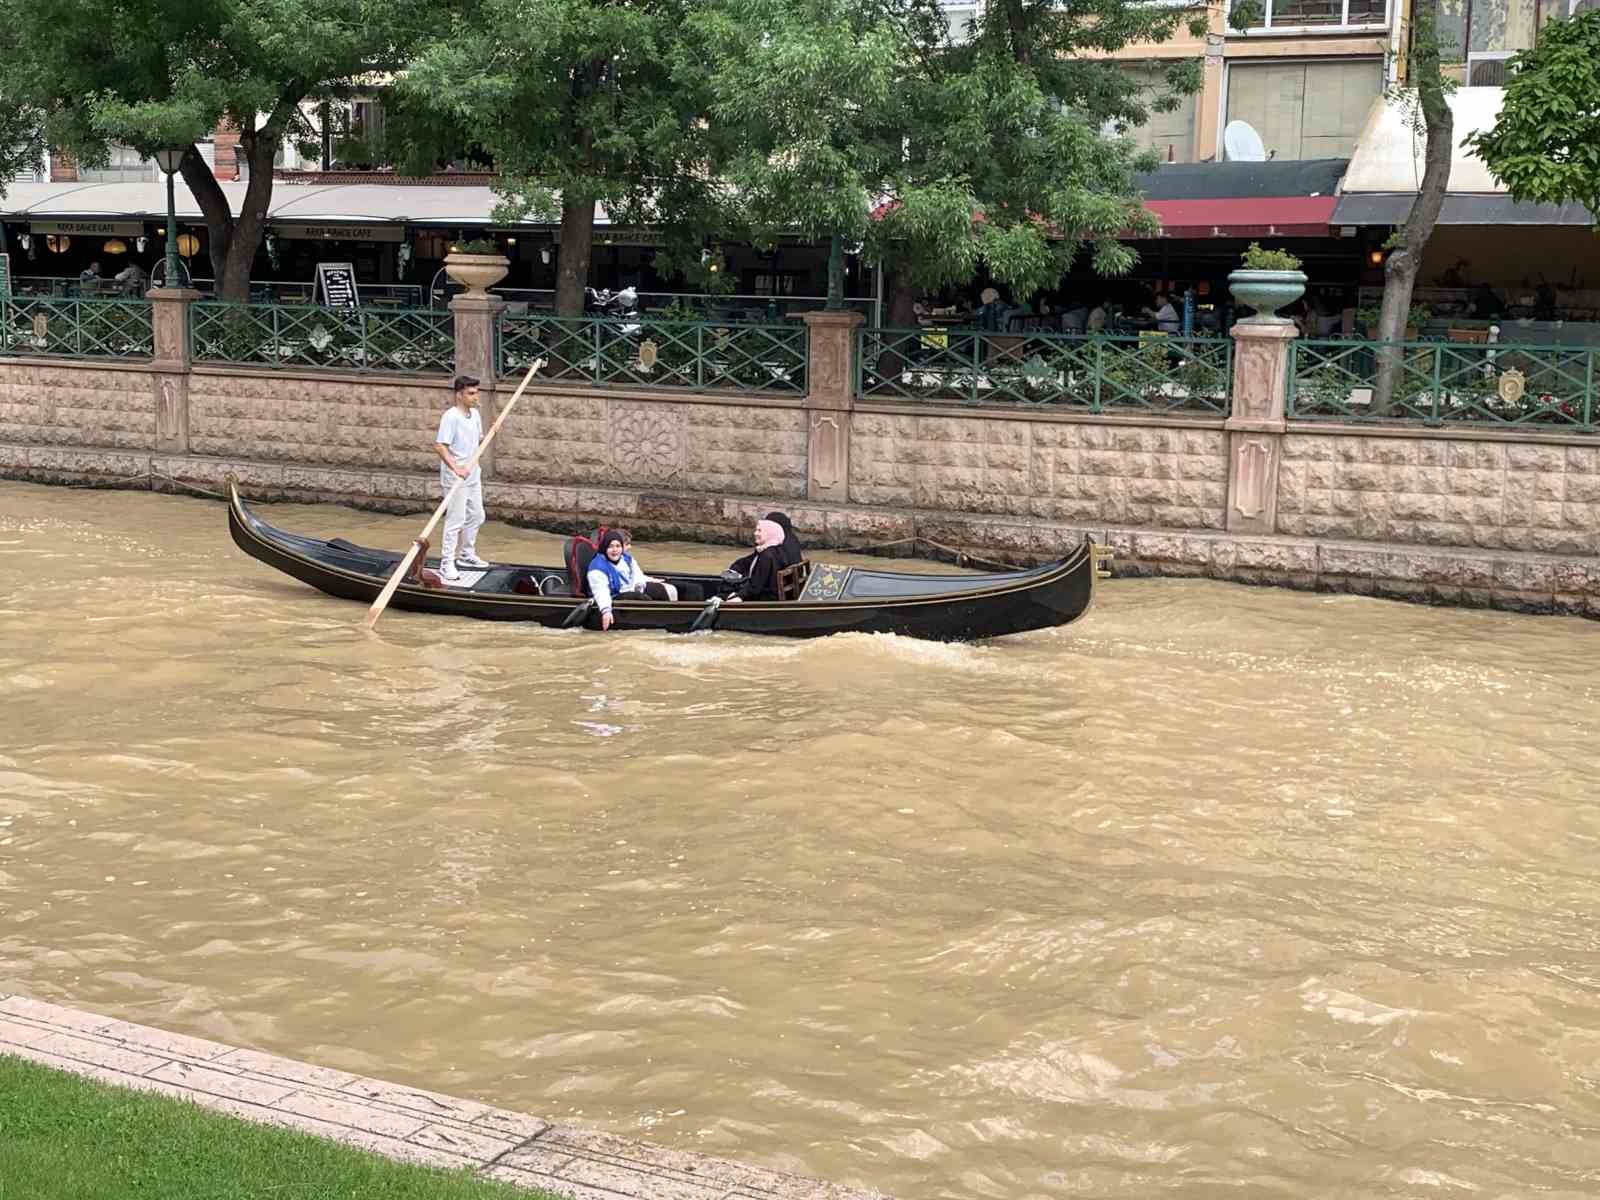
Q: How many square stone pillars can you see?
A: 4